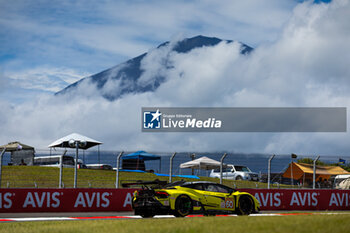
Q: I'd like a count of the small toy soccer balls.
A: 0